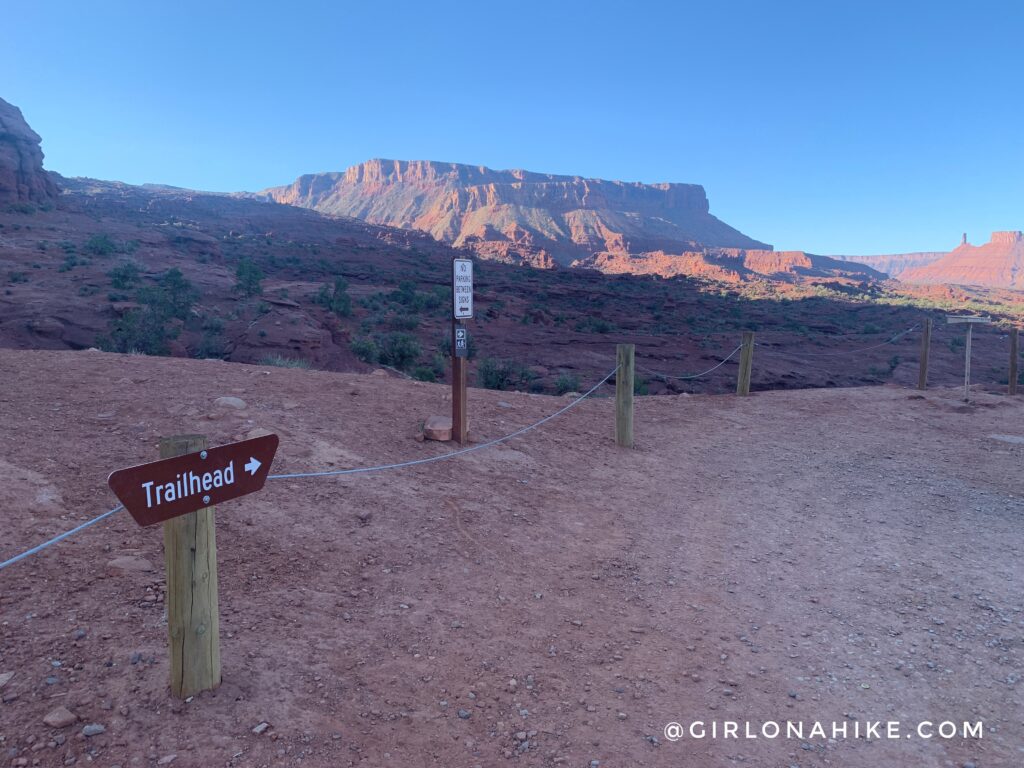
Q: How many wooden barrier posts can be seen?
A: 5